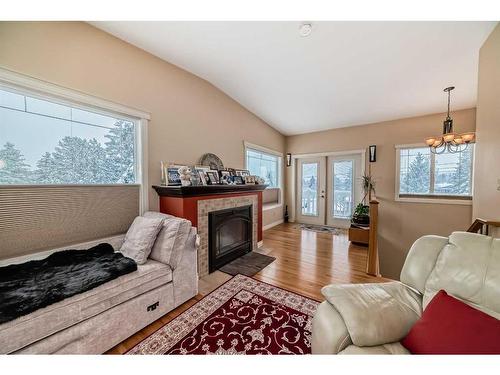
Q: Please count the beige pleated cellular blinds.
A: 2